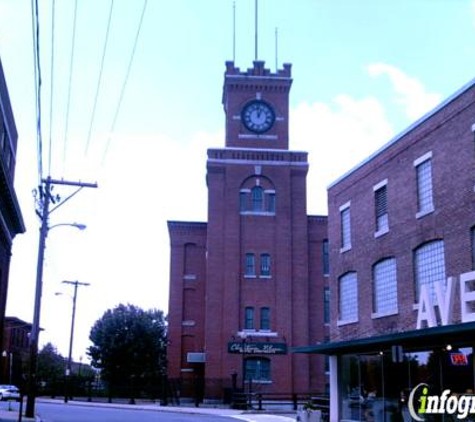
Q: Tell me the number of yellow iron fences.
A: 0